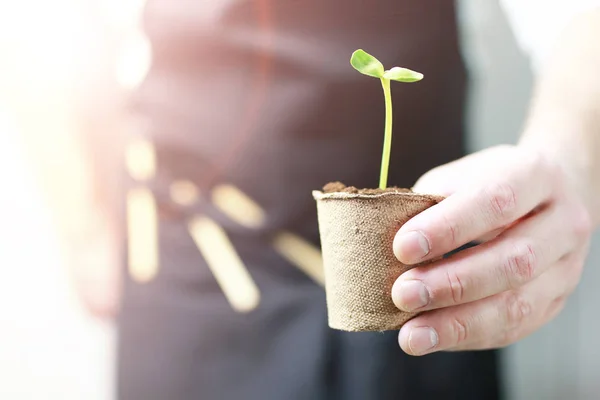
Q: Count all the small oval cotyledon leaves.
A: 2